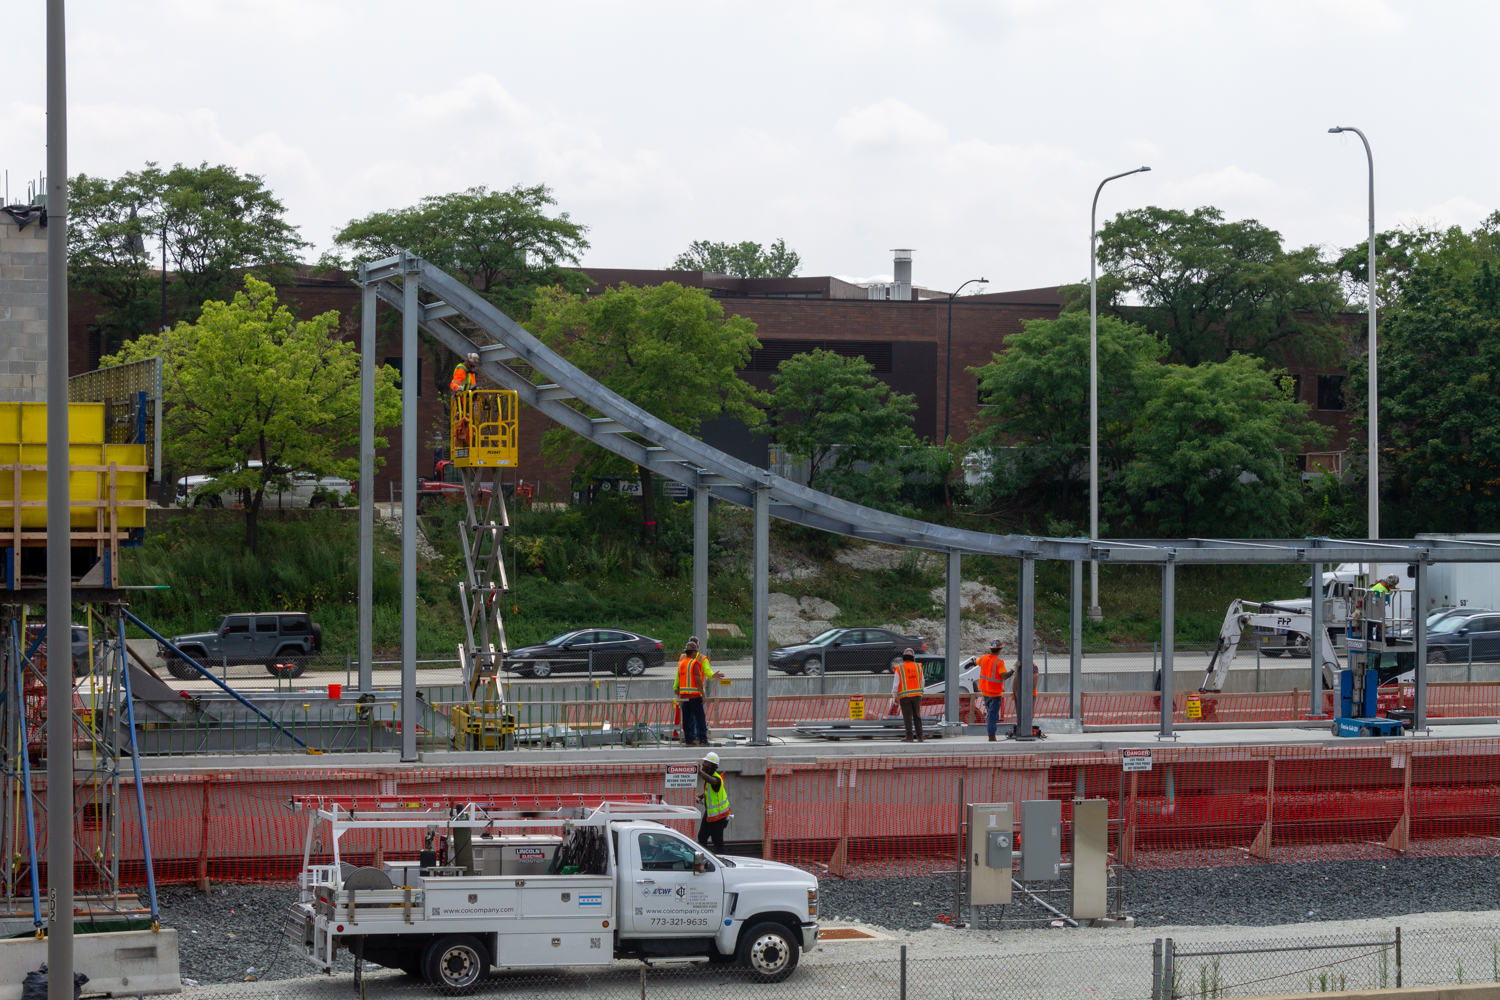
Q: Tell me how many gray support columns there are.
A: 10